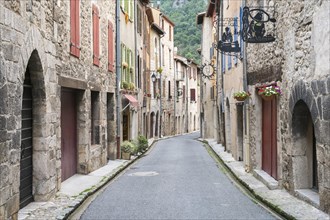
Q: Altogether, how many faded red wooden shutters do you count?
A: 3